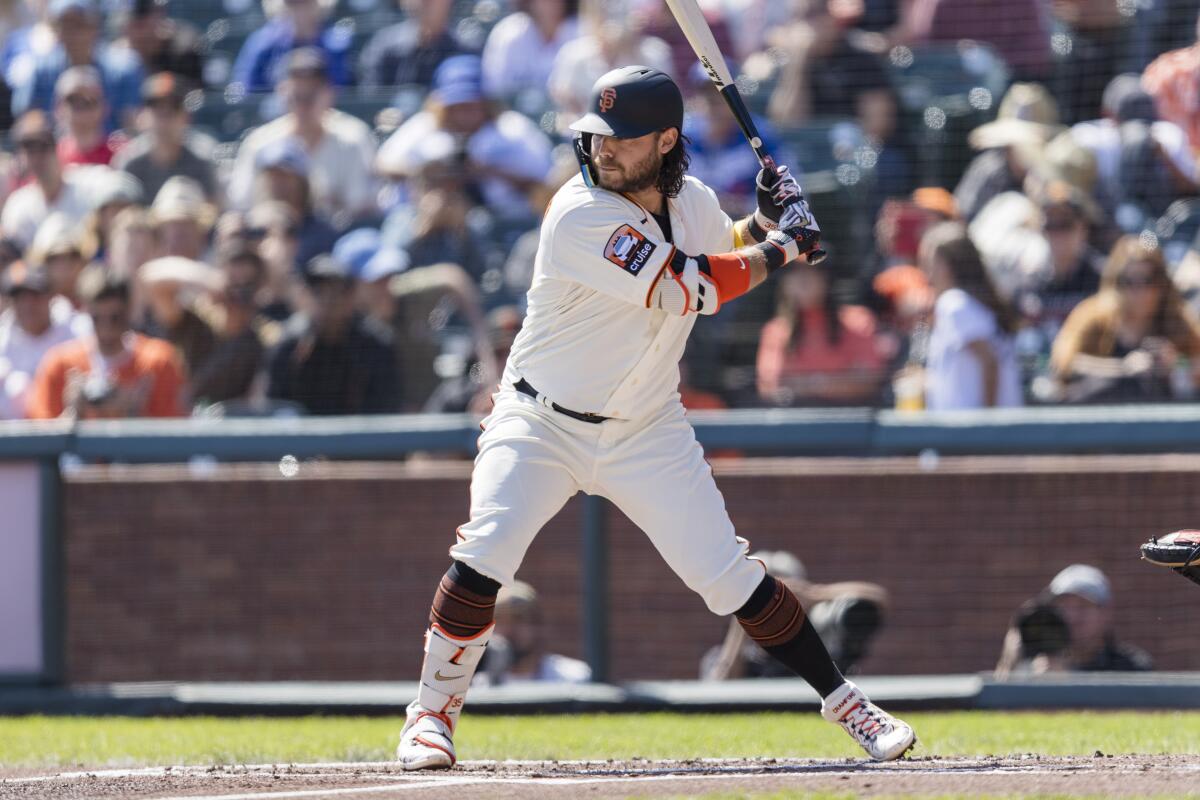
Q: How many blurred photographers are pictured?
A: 3